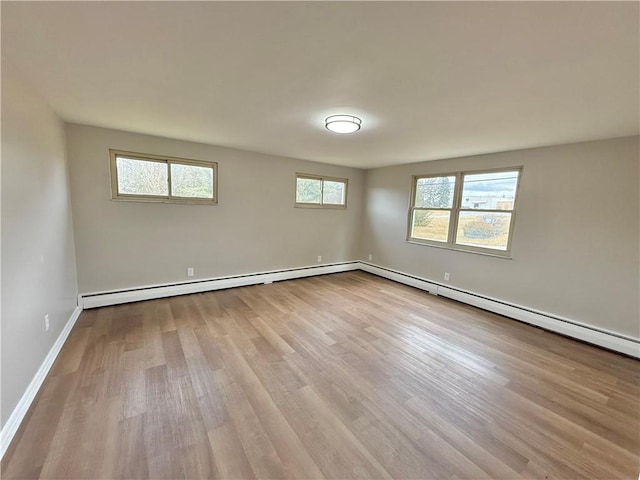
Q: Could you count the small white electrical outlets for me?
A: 5